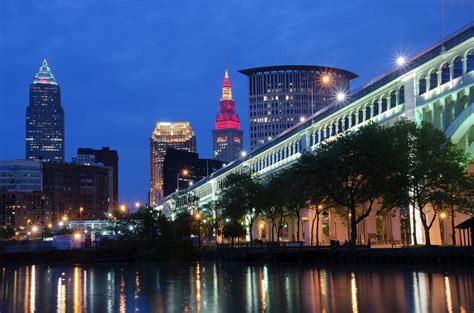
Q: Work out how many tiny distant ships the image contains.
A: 0